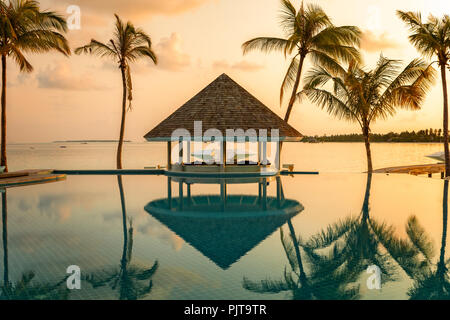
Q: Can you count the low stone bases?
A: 1